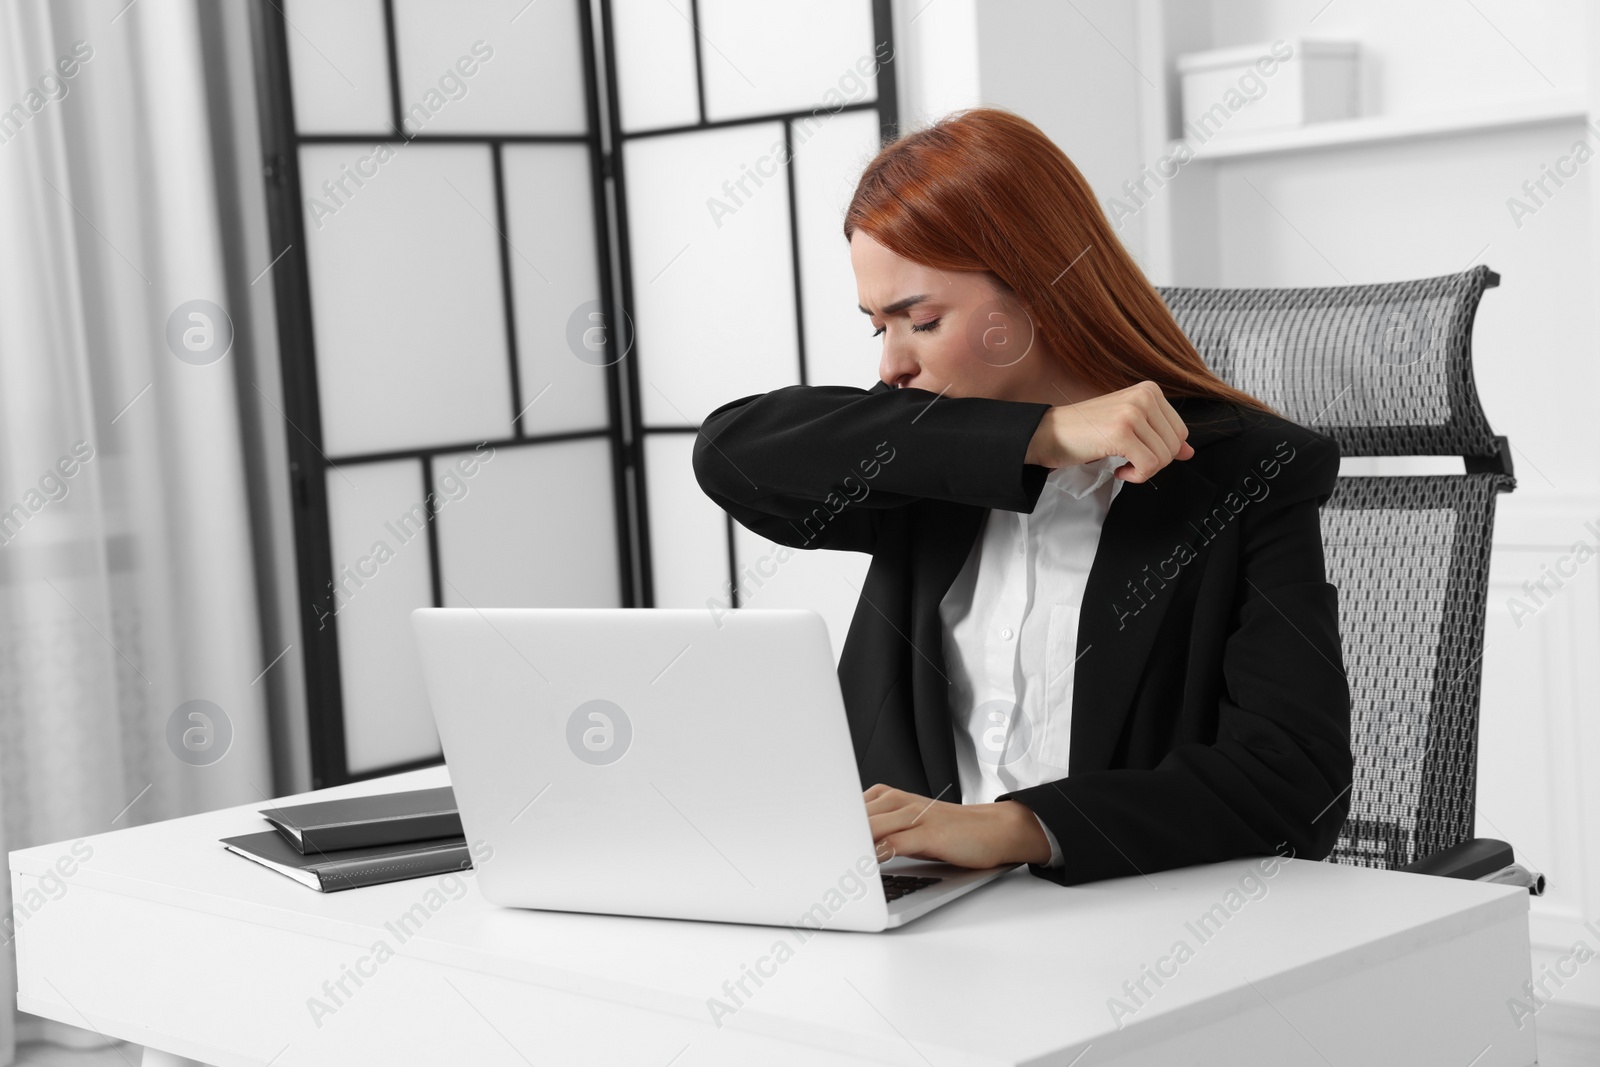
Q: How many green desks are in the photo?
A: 0